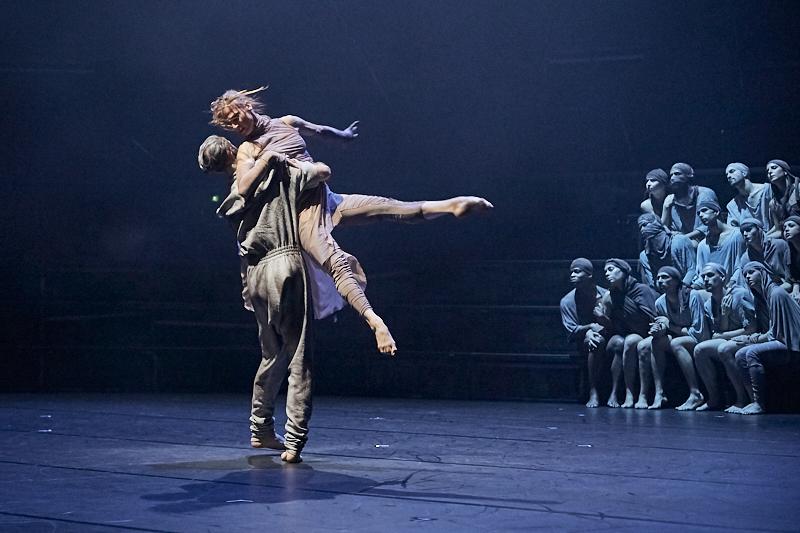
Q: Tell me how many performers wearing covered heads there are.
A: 13